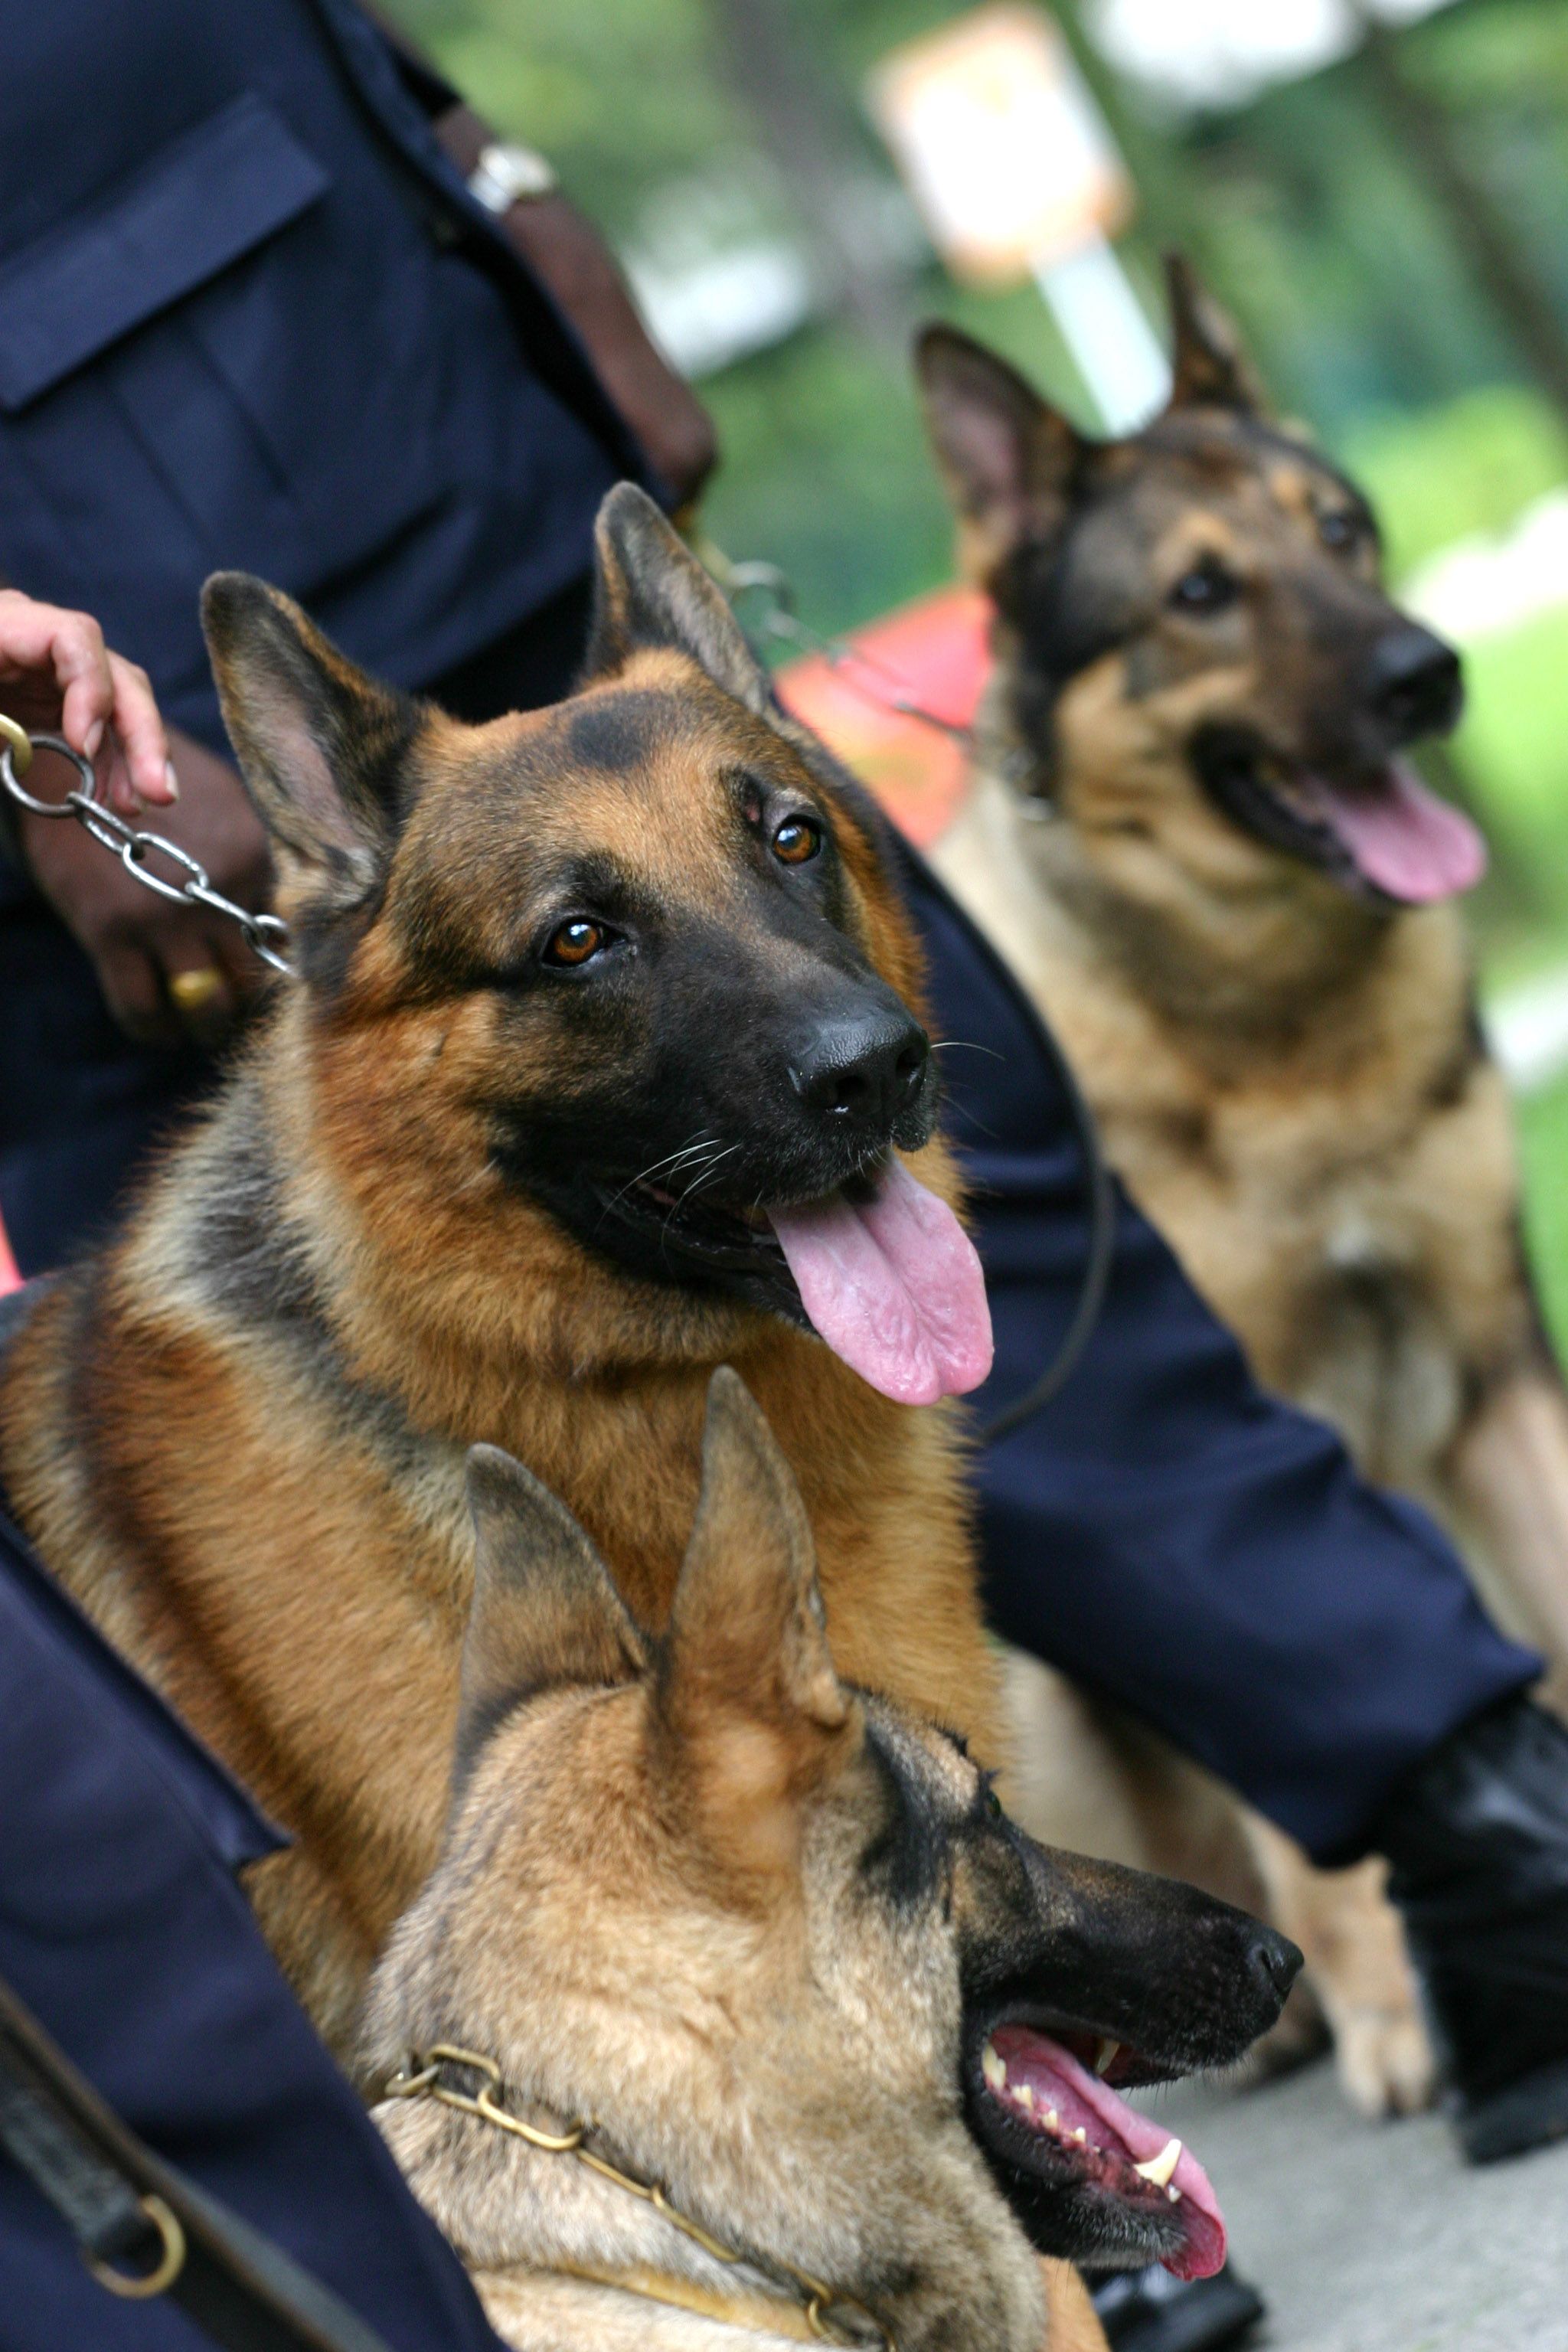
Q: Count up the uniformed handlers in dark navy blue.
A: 2